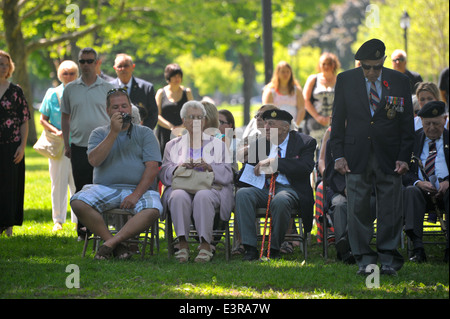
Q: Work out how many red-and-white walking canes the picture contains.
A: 2